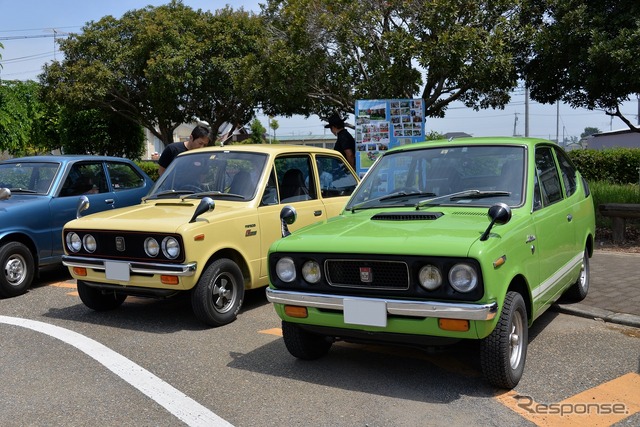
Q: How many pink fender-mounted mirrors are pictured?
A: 0